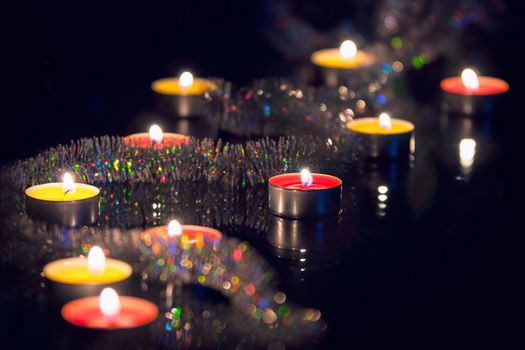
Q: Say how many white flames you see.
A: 10